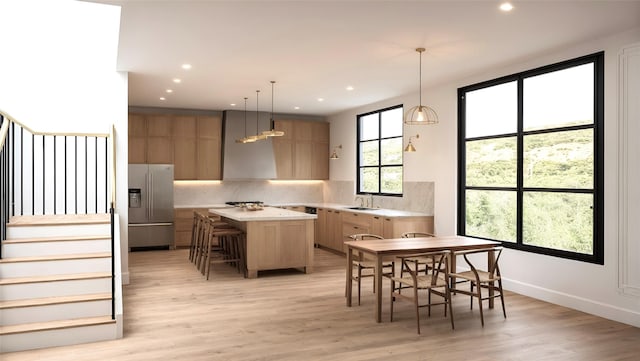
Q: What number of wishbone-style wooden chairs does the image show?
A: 4